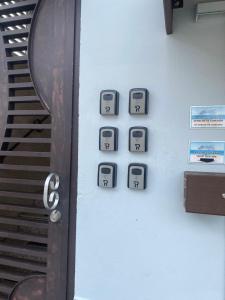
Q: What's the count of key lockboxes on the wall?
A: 6